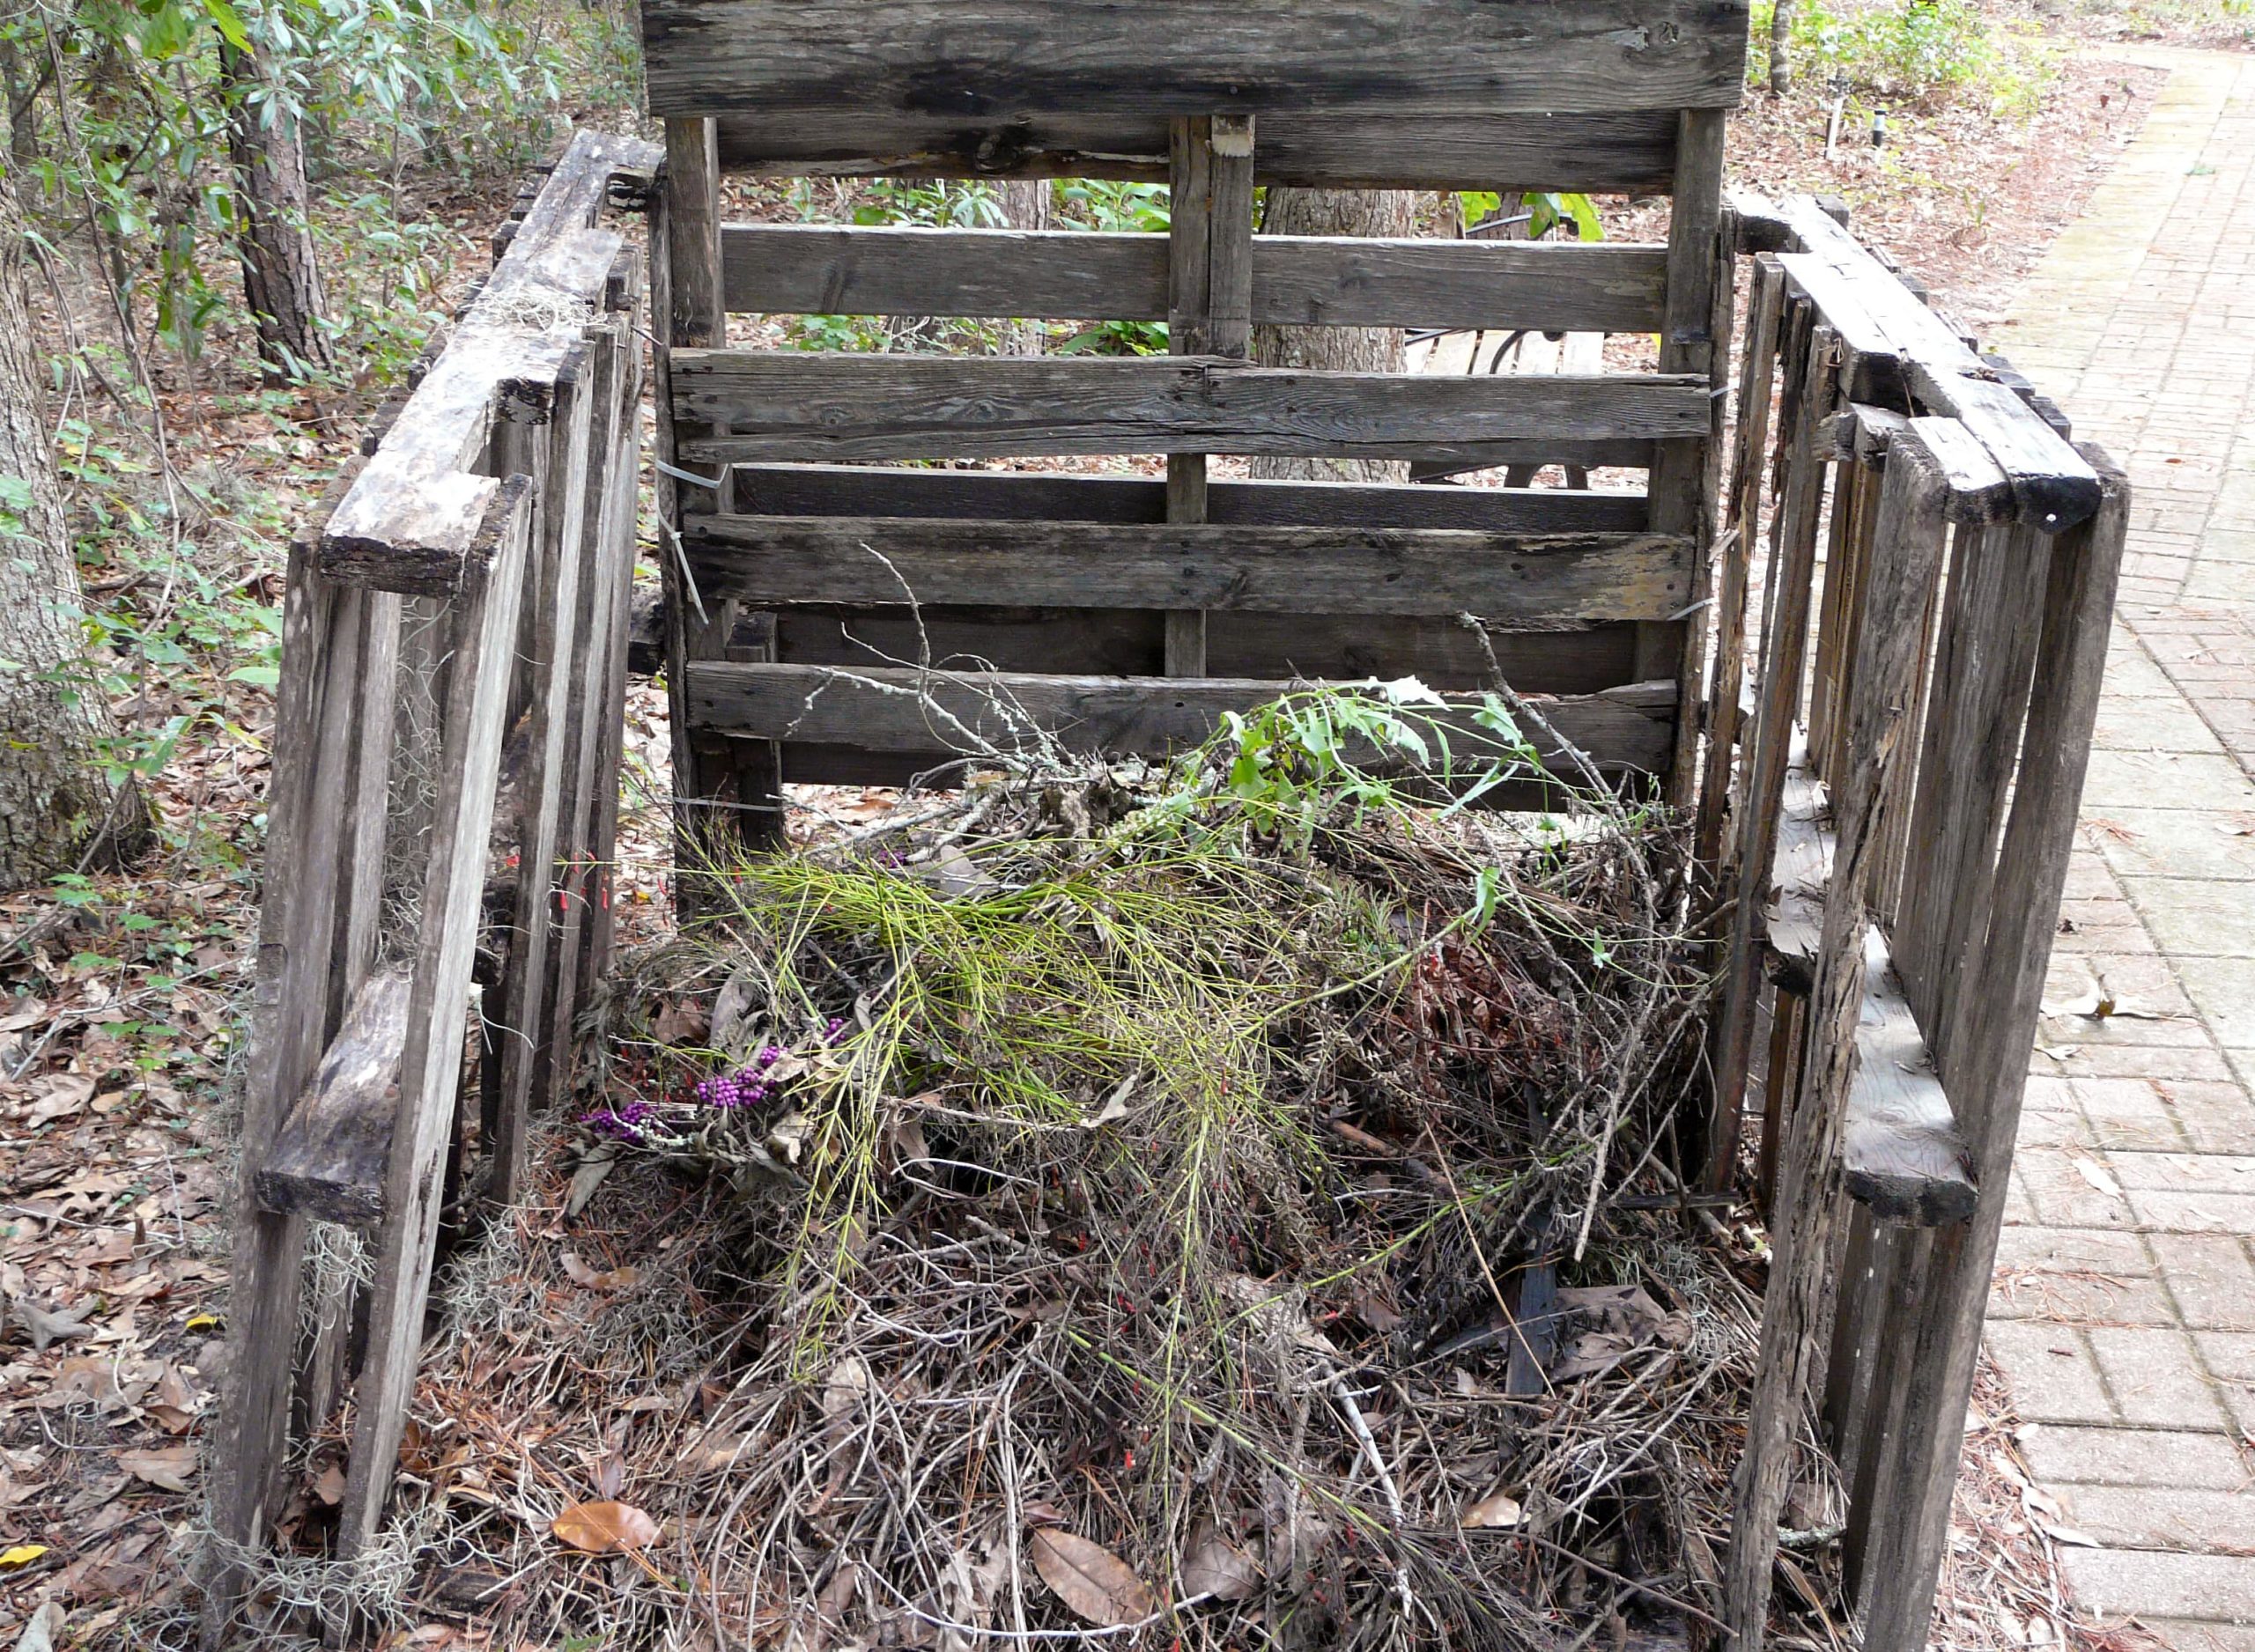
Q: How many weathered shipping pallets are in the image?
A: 3